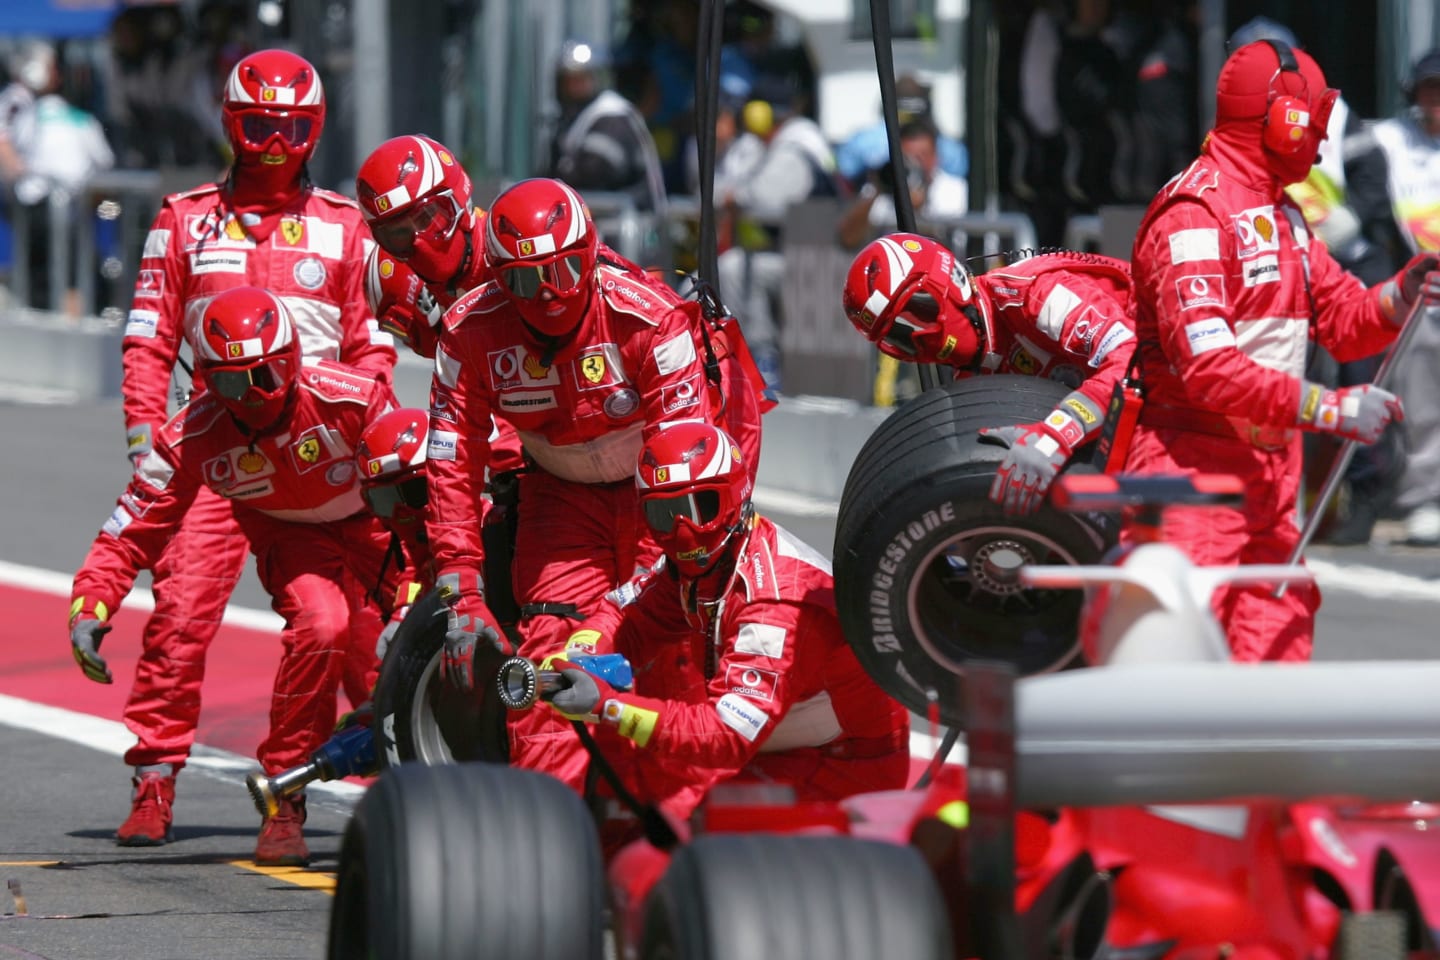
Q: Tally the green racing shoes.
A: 0